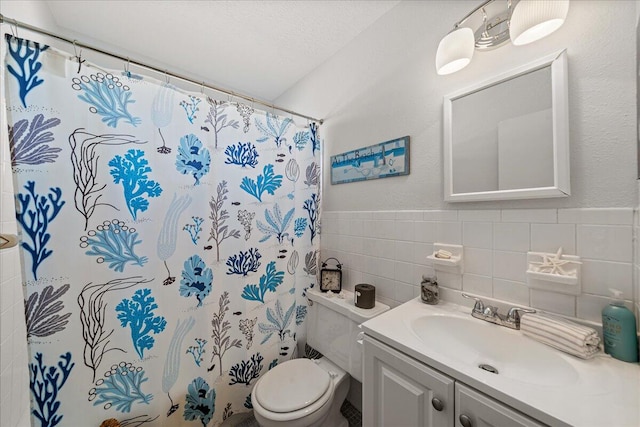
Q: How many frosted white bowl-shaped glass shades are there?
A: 2